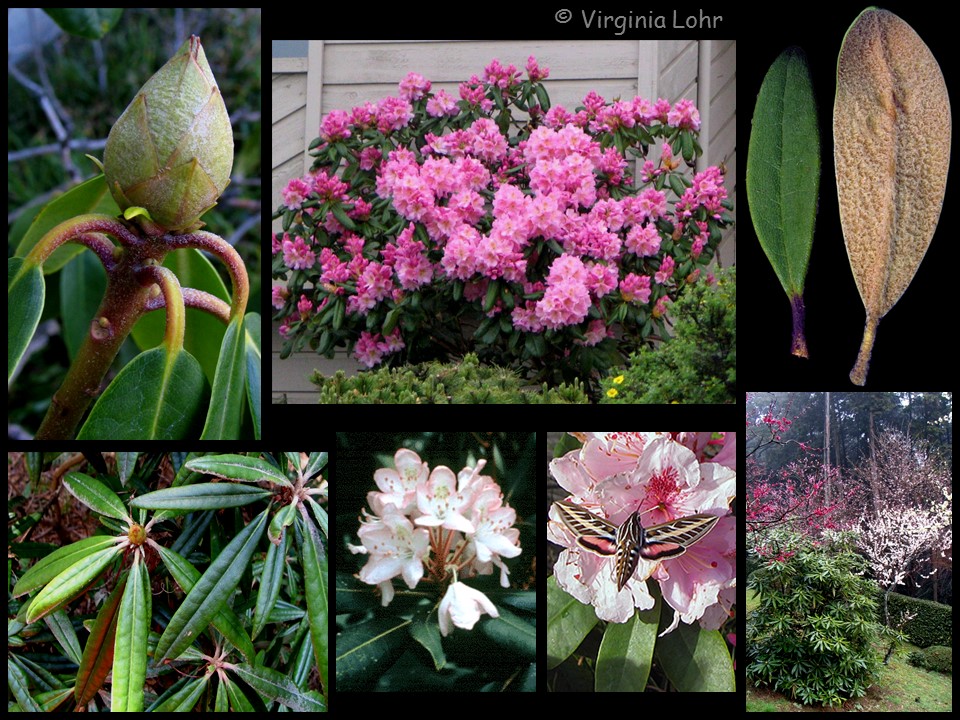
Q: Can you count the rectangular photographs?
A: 6